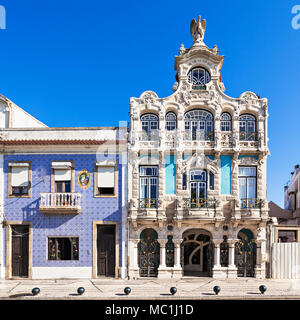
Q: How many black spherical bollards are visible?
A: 6